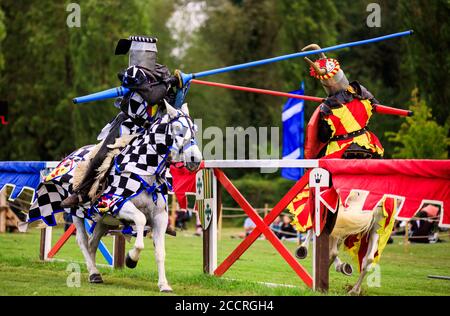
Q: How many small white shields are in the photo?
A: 2